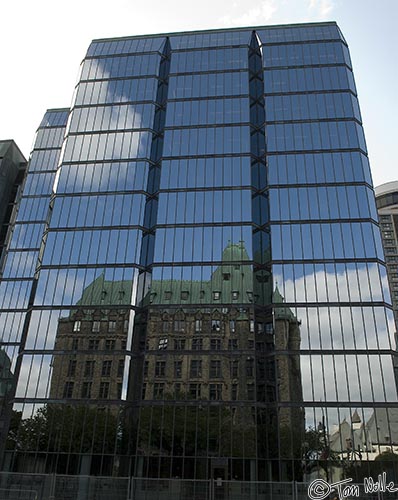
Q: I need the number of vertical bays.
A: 3